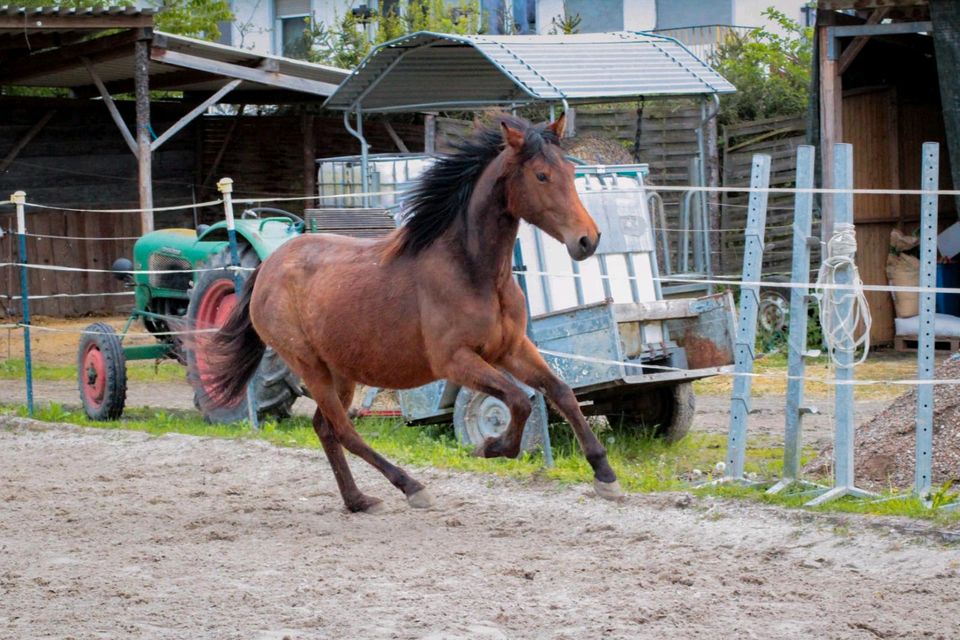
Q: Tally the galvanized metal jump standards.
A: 4